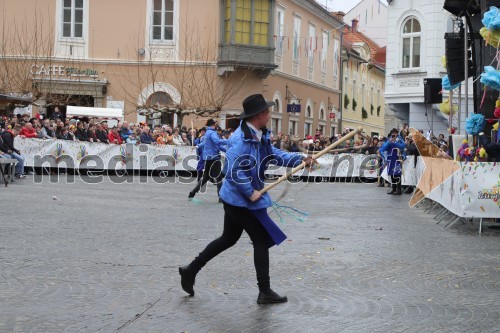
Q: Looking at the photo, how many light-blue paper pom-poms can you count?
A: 4